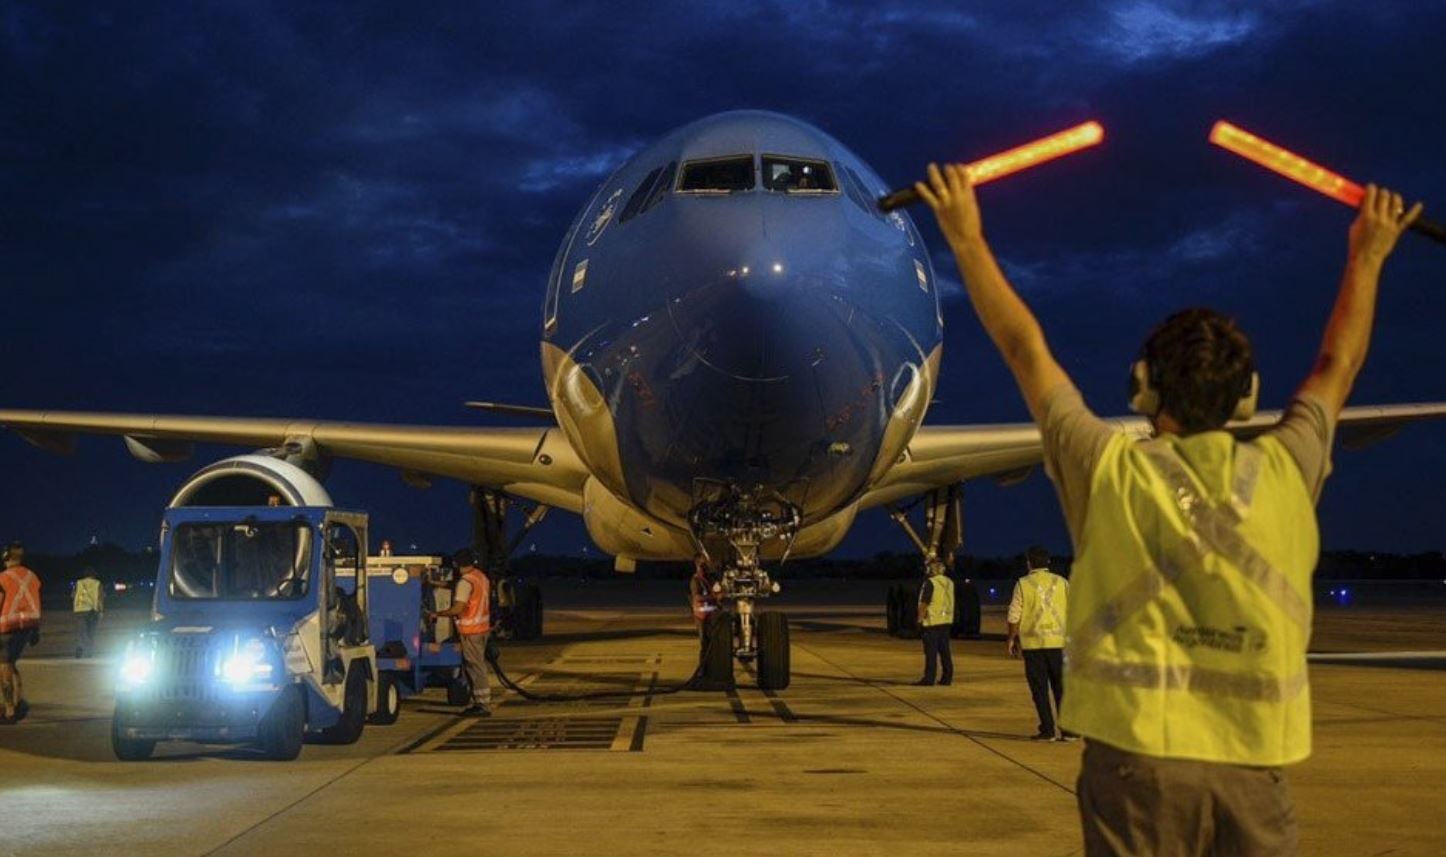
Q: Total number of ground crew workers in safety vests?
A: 7